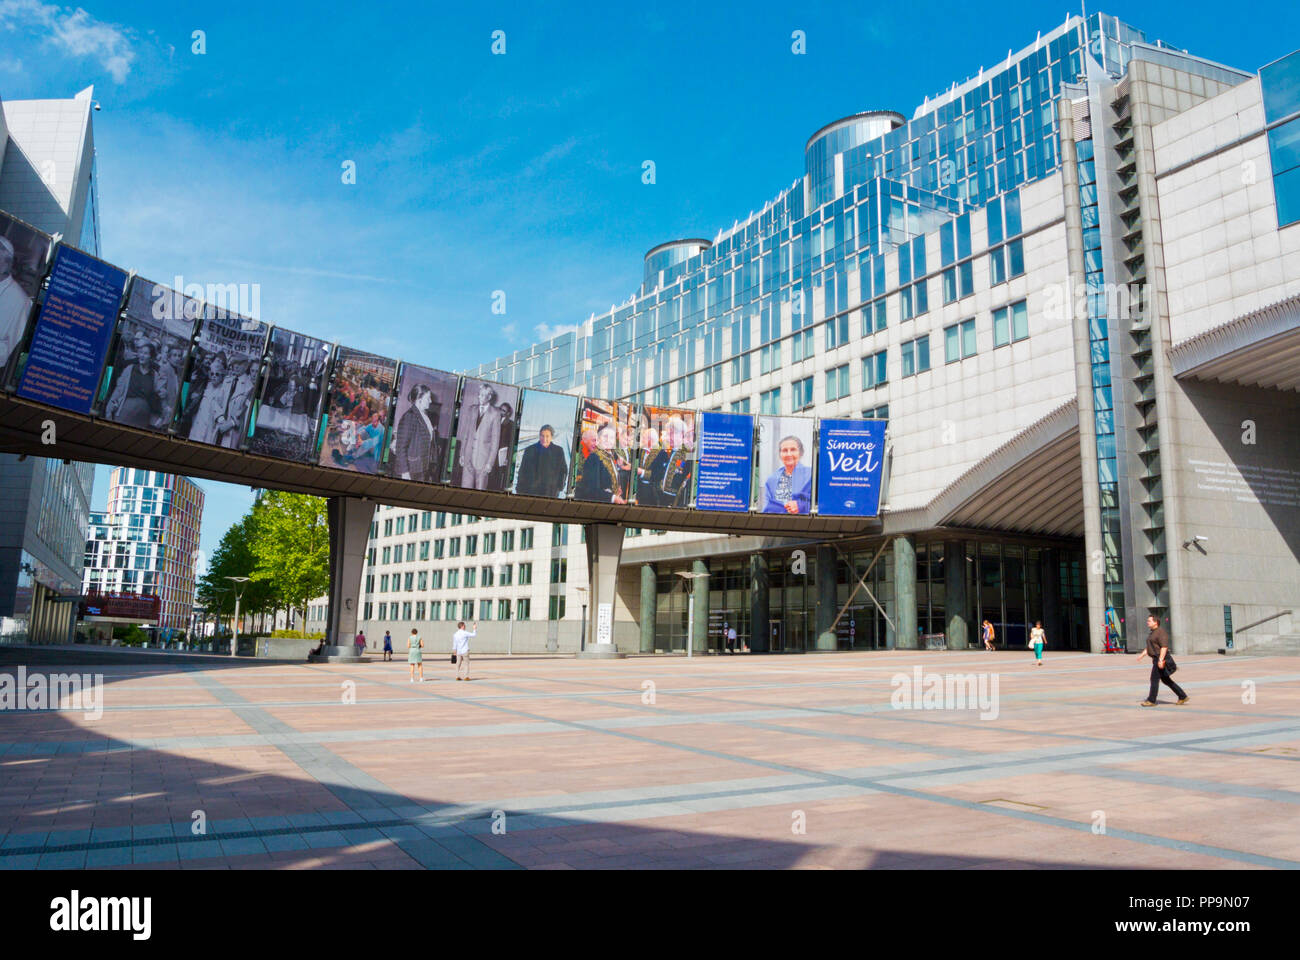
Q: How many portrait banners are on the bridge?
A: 11